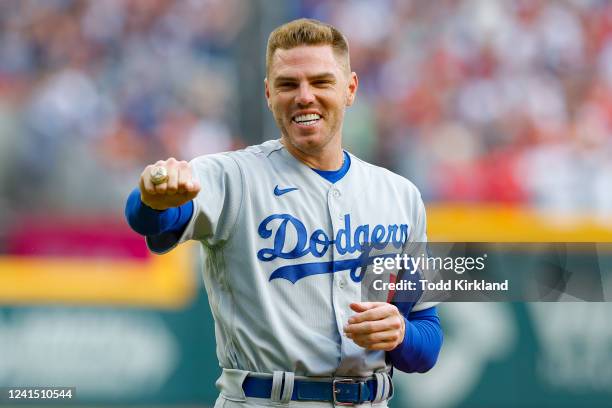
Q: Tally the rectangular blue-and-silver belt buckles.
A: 1